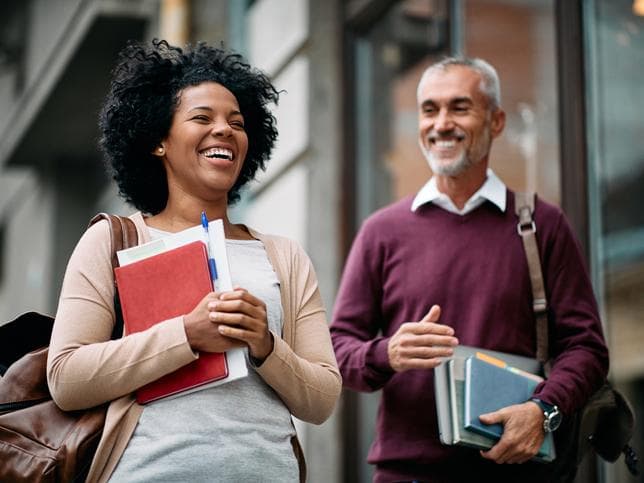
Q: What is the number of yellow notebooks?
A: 0